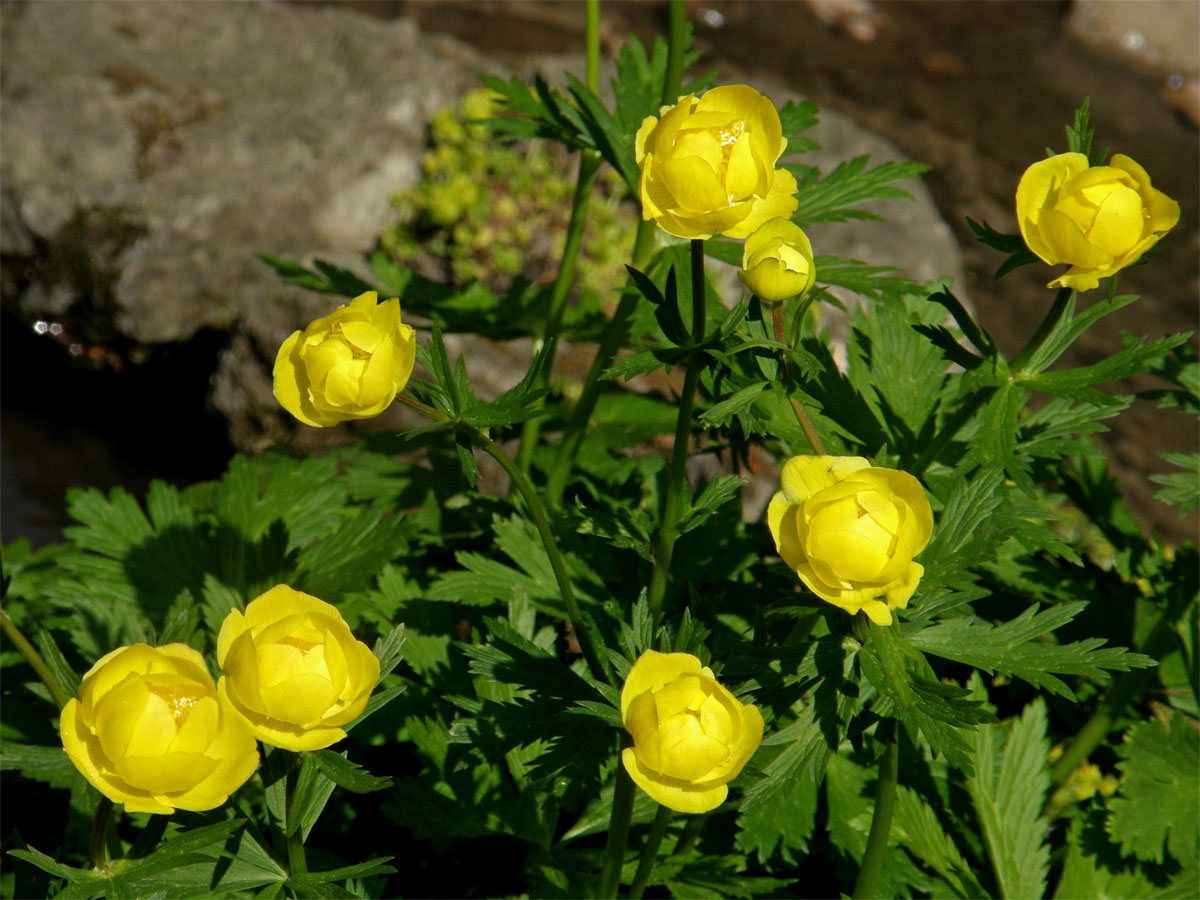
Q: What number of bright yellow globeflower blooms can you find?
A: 8